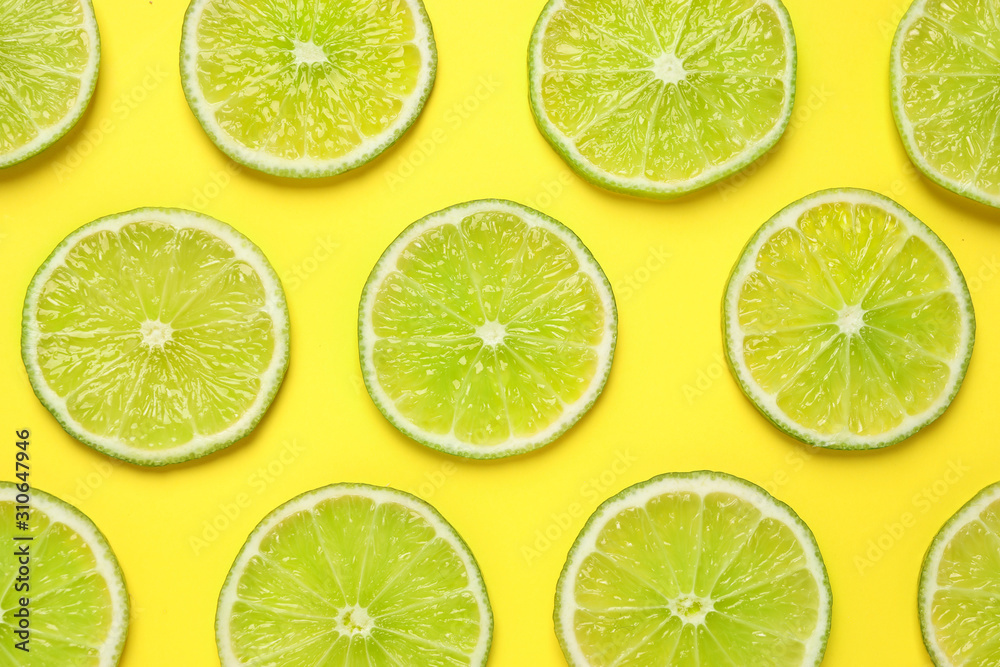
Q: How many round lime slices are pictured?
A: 11